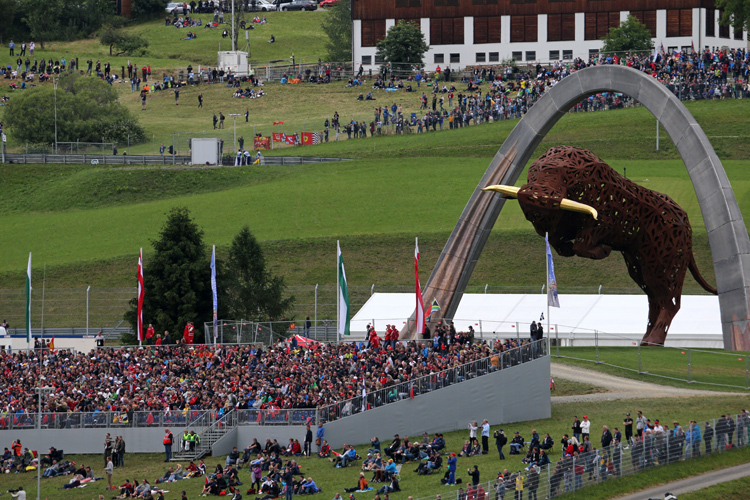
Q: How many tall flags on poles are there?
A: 6